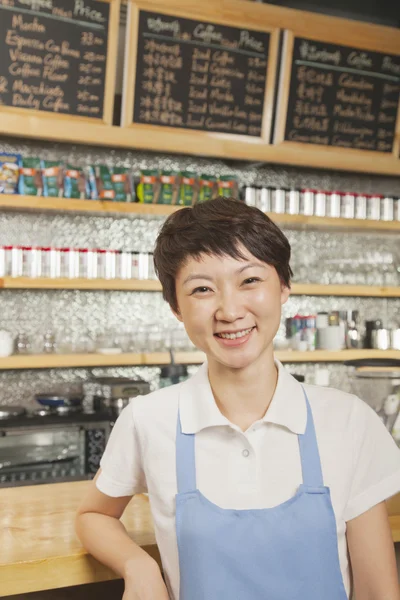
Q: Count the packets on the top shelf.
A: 11